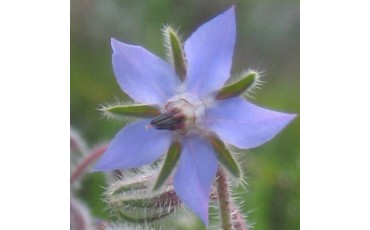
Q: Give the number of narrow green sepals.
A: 5